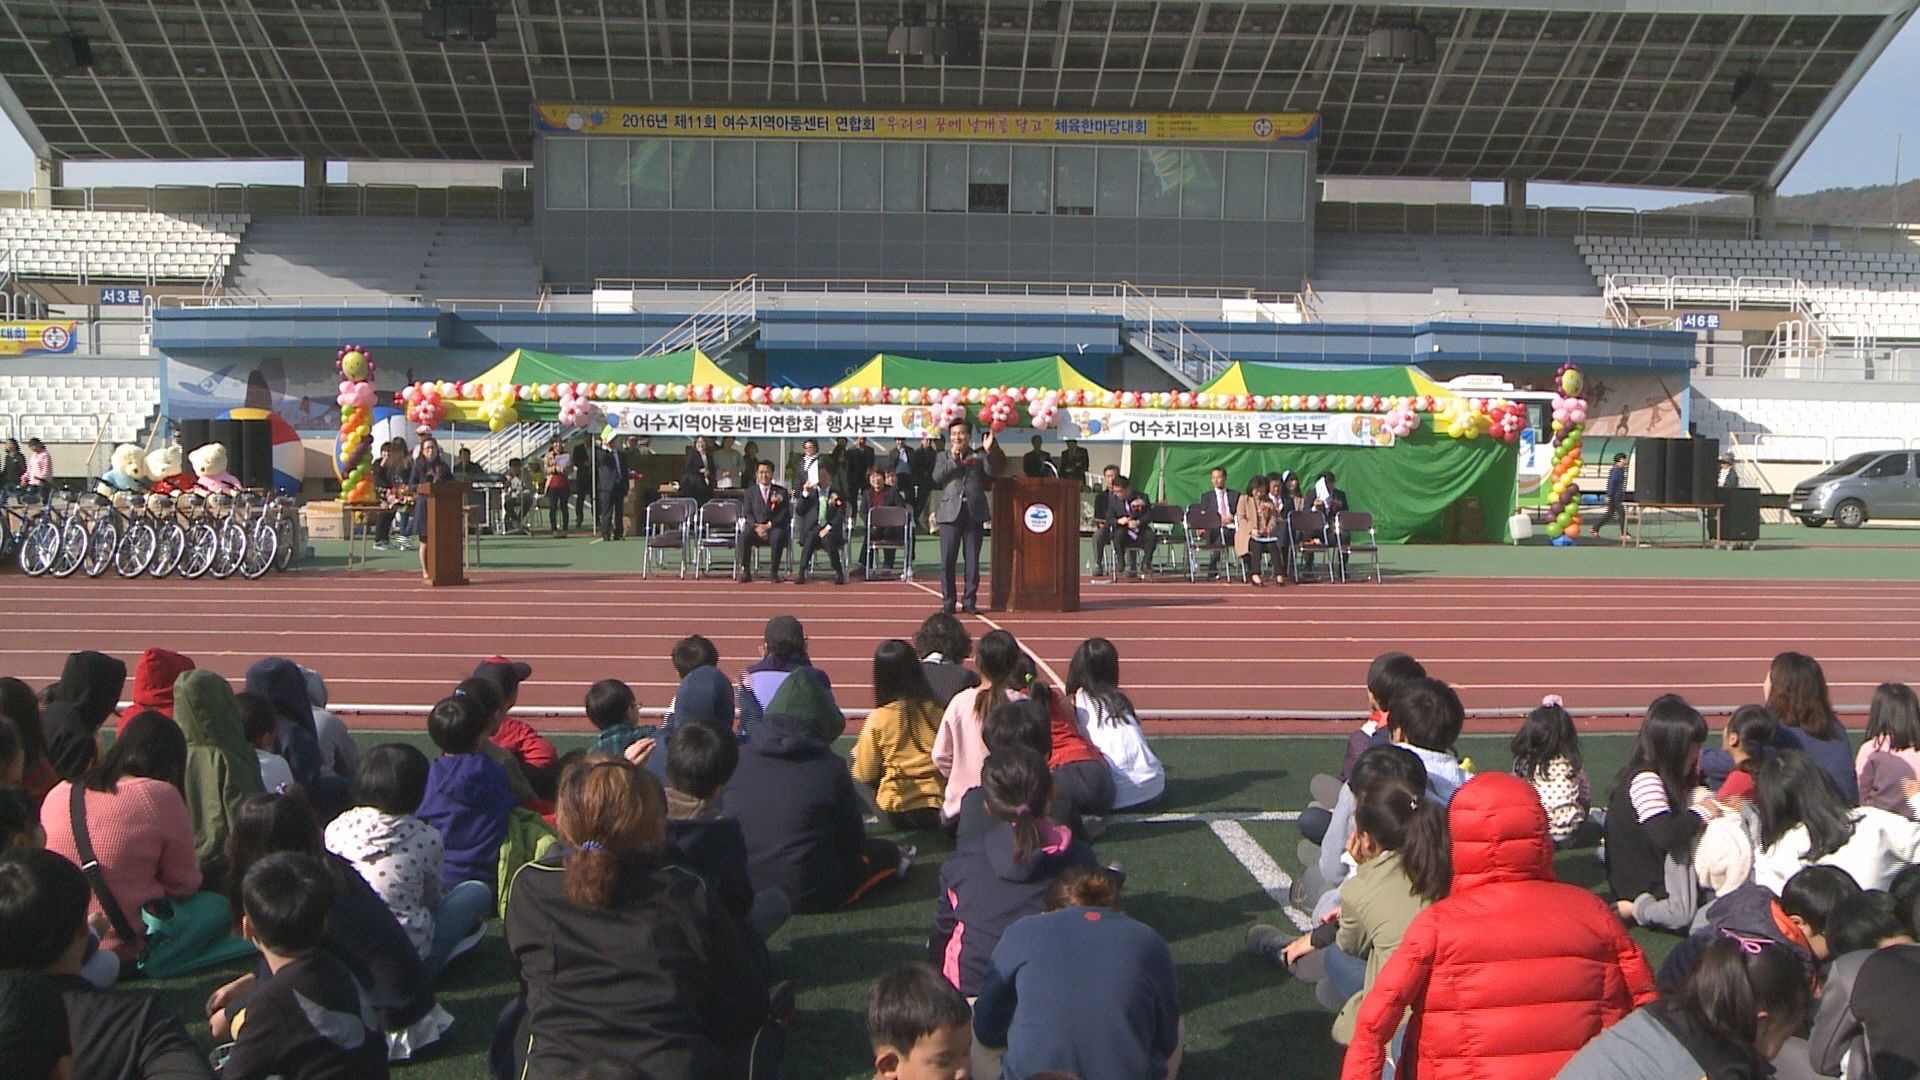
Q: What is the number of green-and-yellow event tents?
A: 3